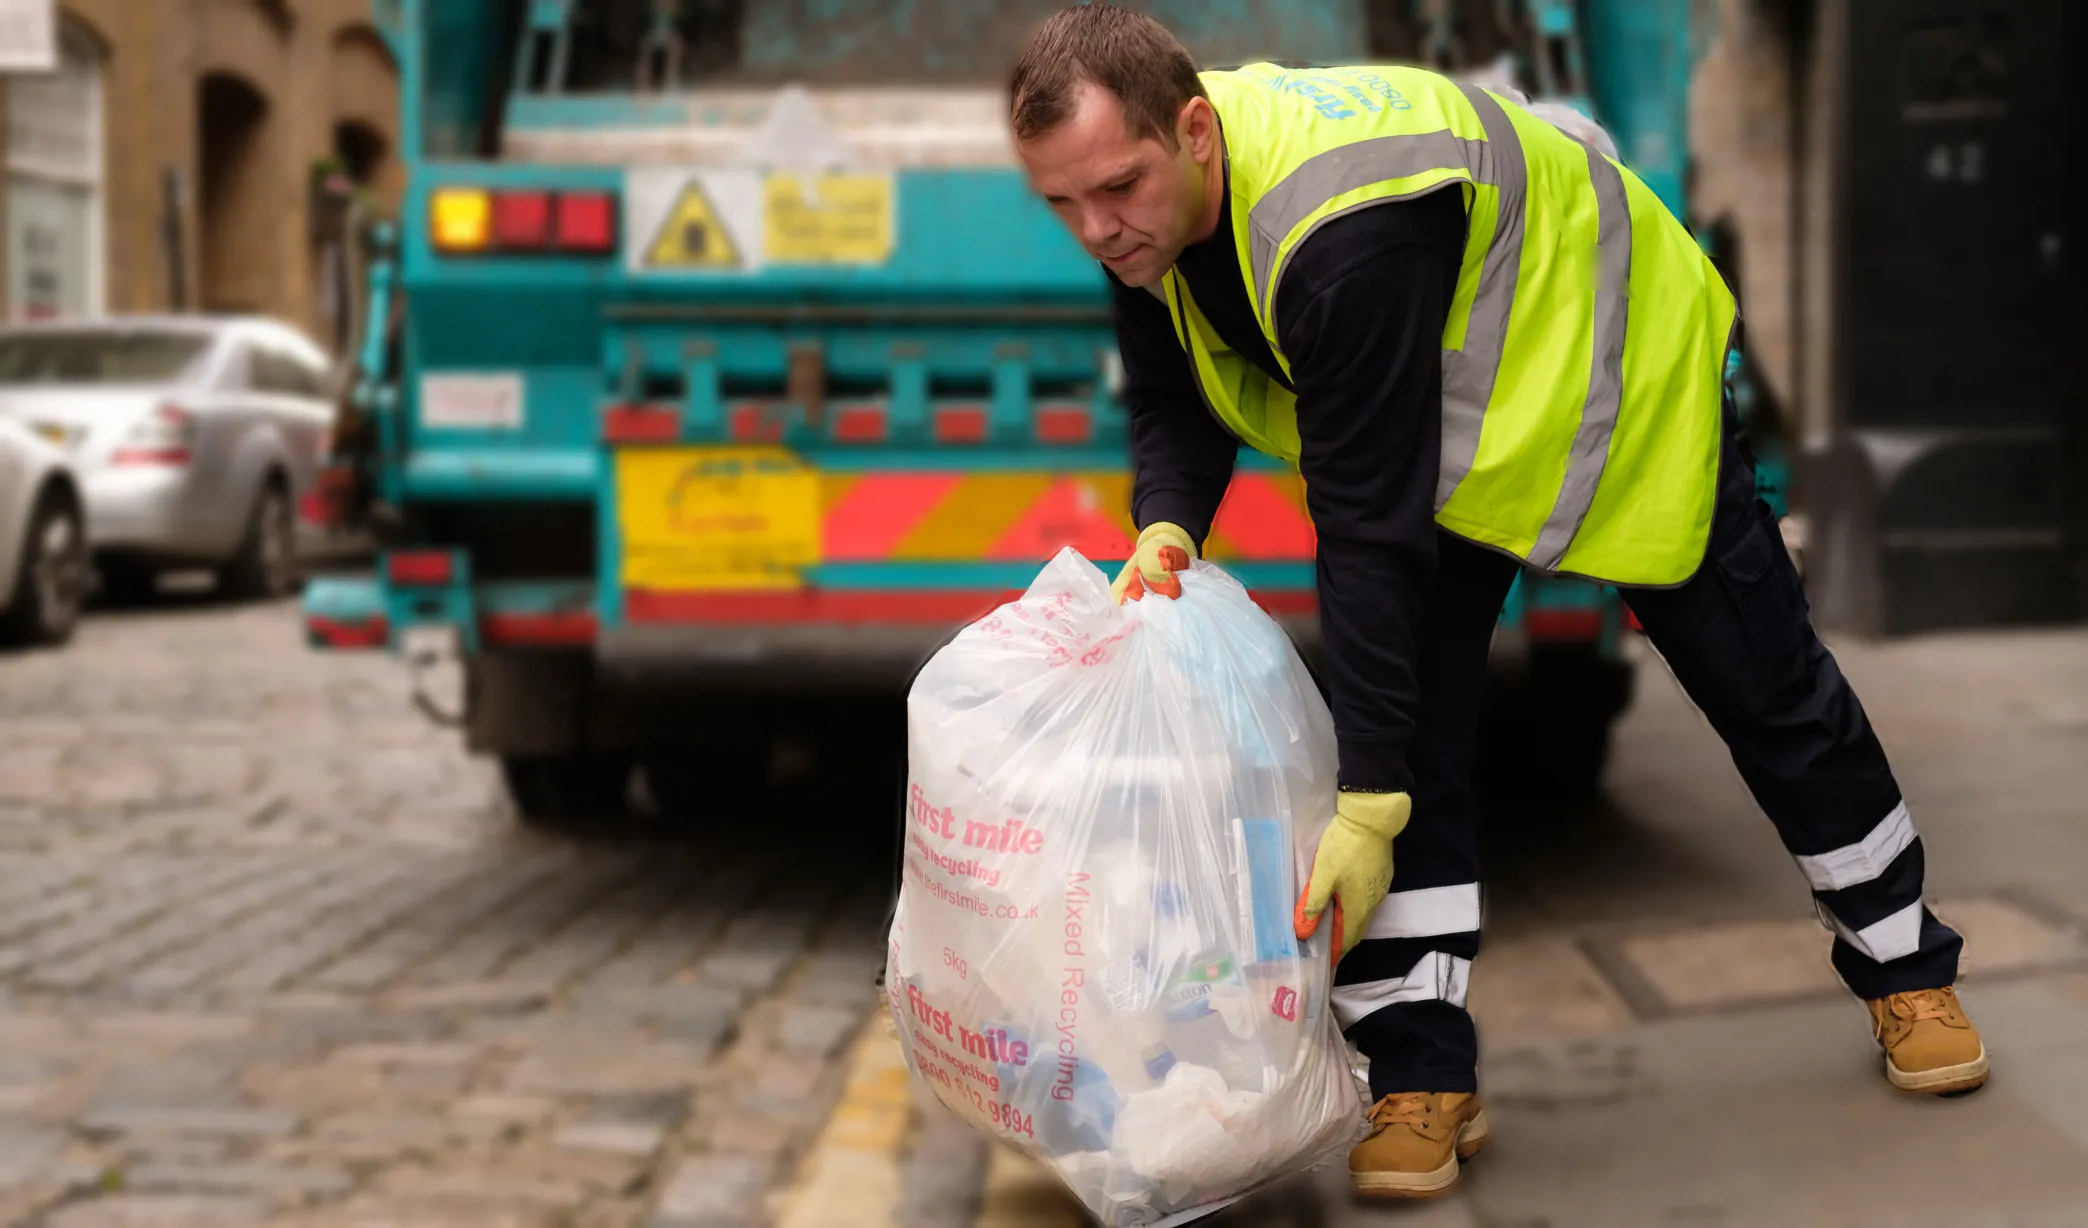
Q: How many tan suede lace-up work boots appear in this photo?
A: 2